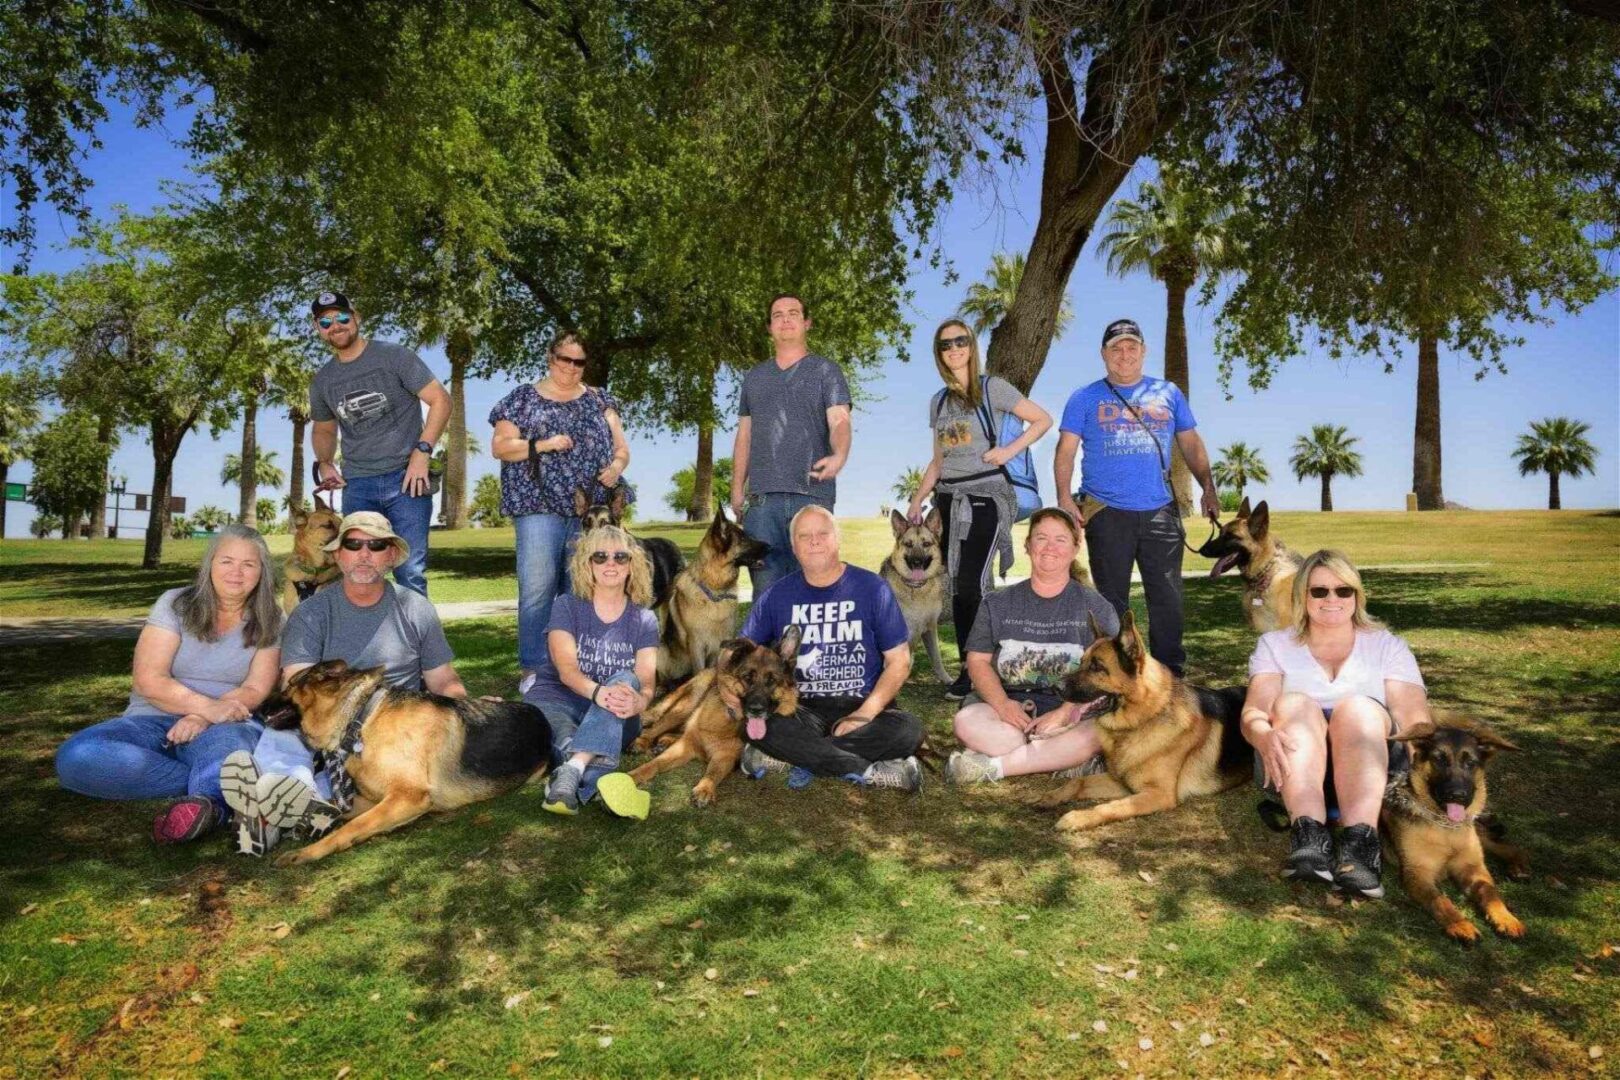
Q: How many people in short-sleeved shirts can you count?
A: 11